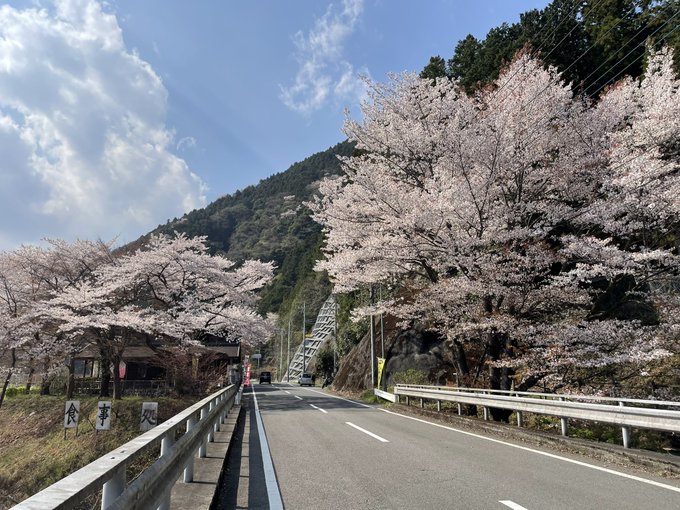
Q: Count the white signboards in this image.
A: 3